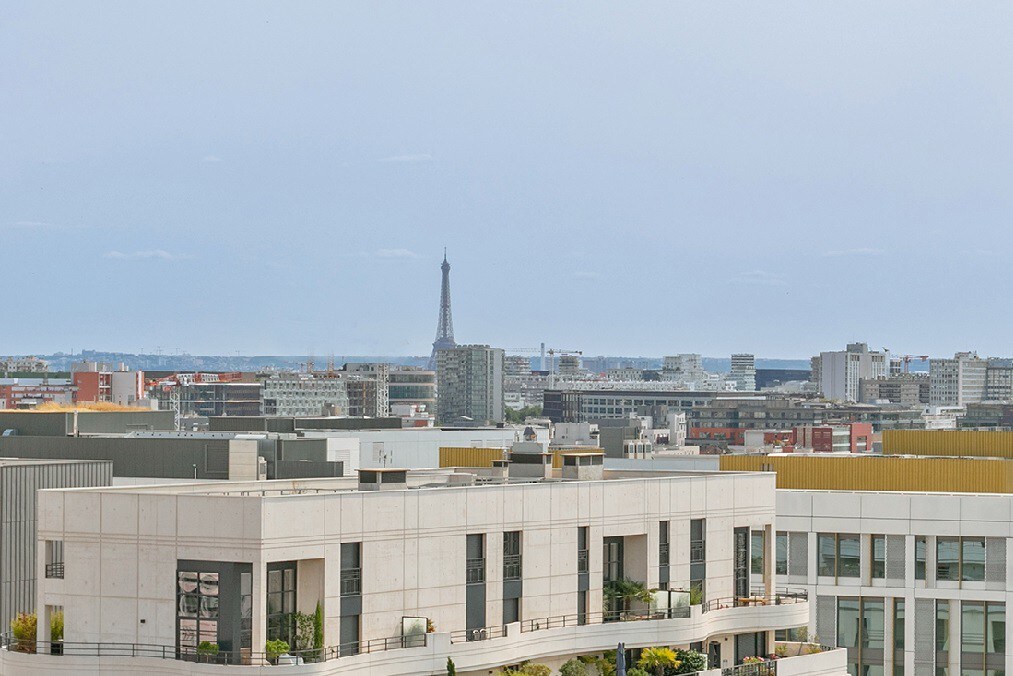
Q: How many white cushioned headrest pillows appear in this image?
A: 0